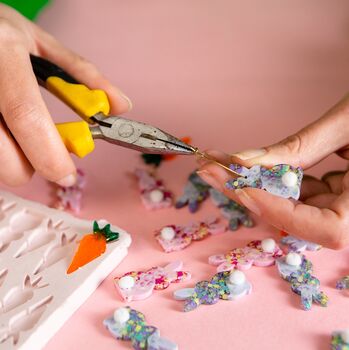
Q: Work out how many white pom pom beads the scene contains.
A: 8